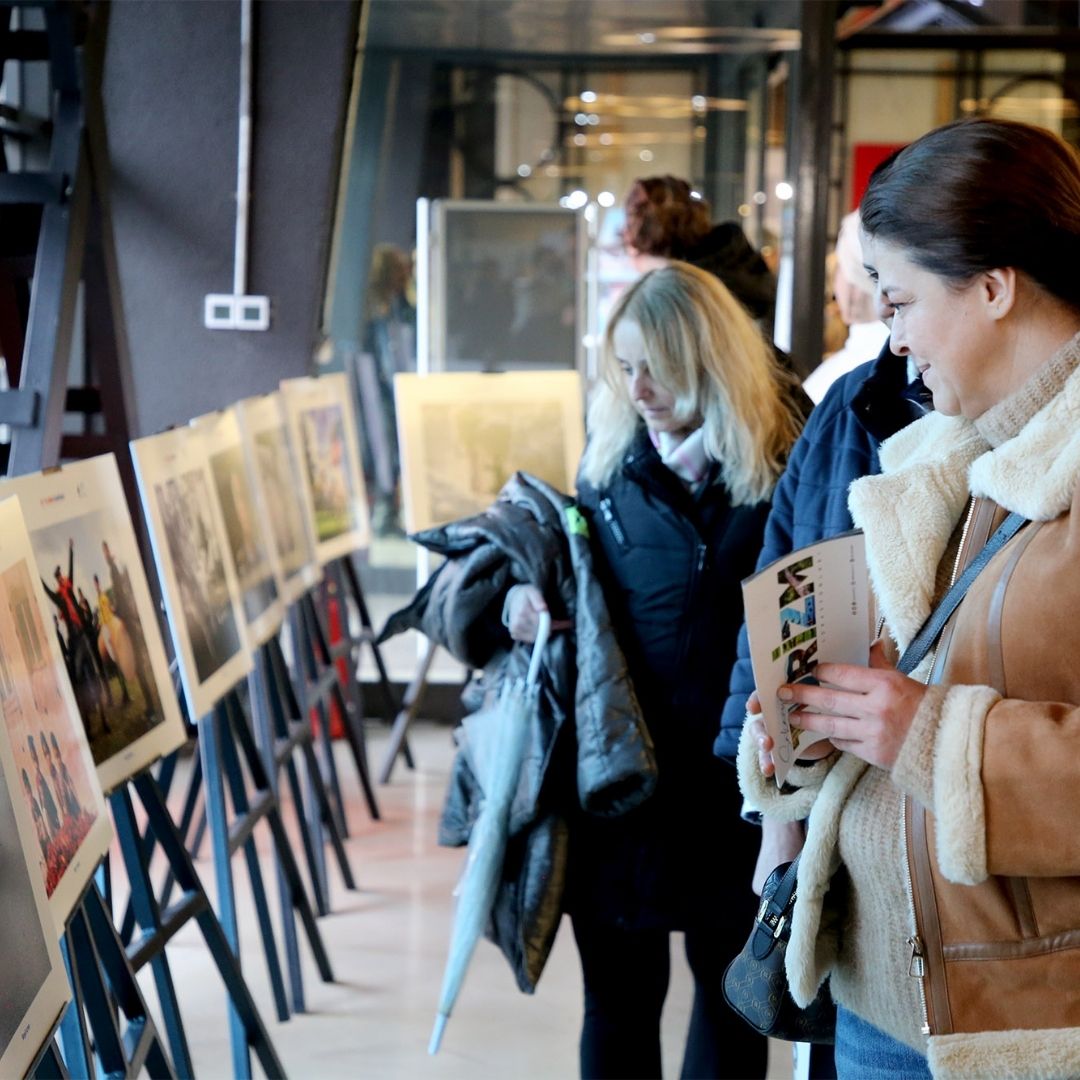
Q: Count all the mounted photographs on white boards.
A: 8